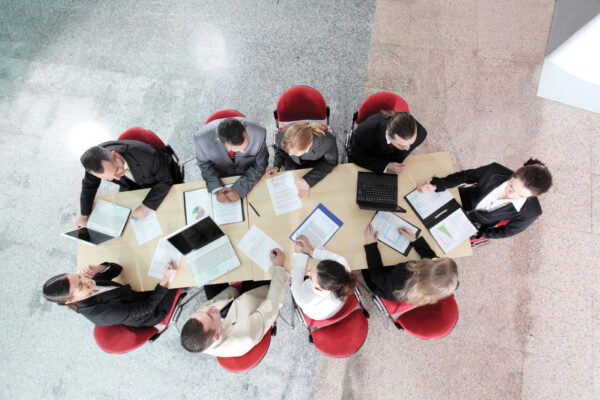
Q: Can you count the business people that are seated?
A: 9